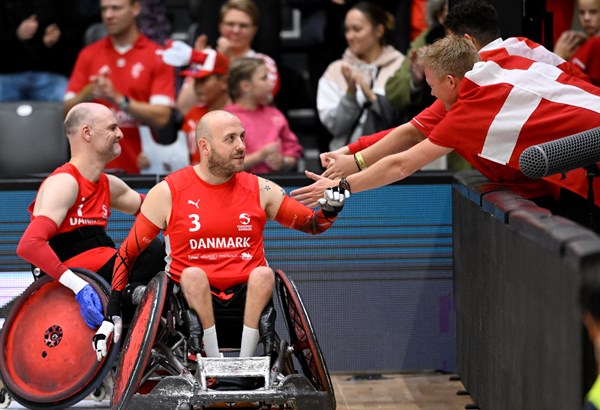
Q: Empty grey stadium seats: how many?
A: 1